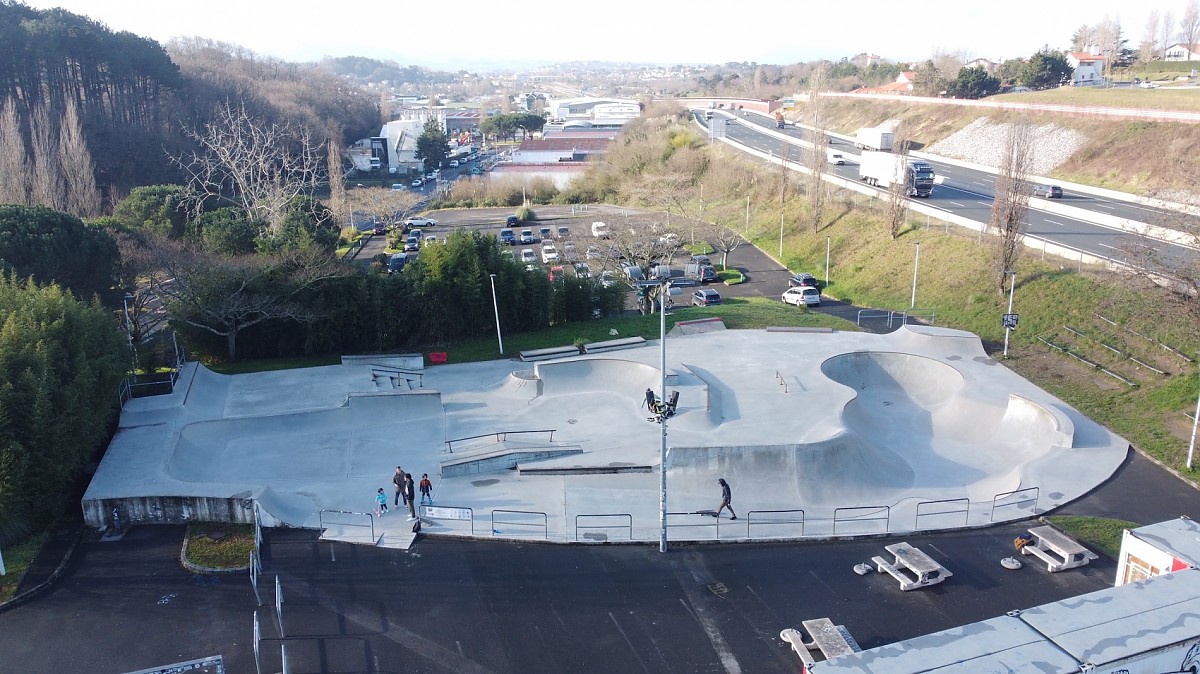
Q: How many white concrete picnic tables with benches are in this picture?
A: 3